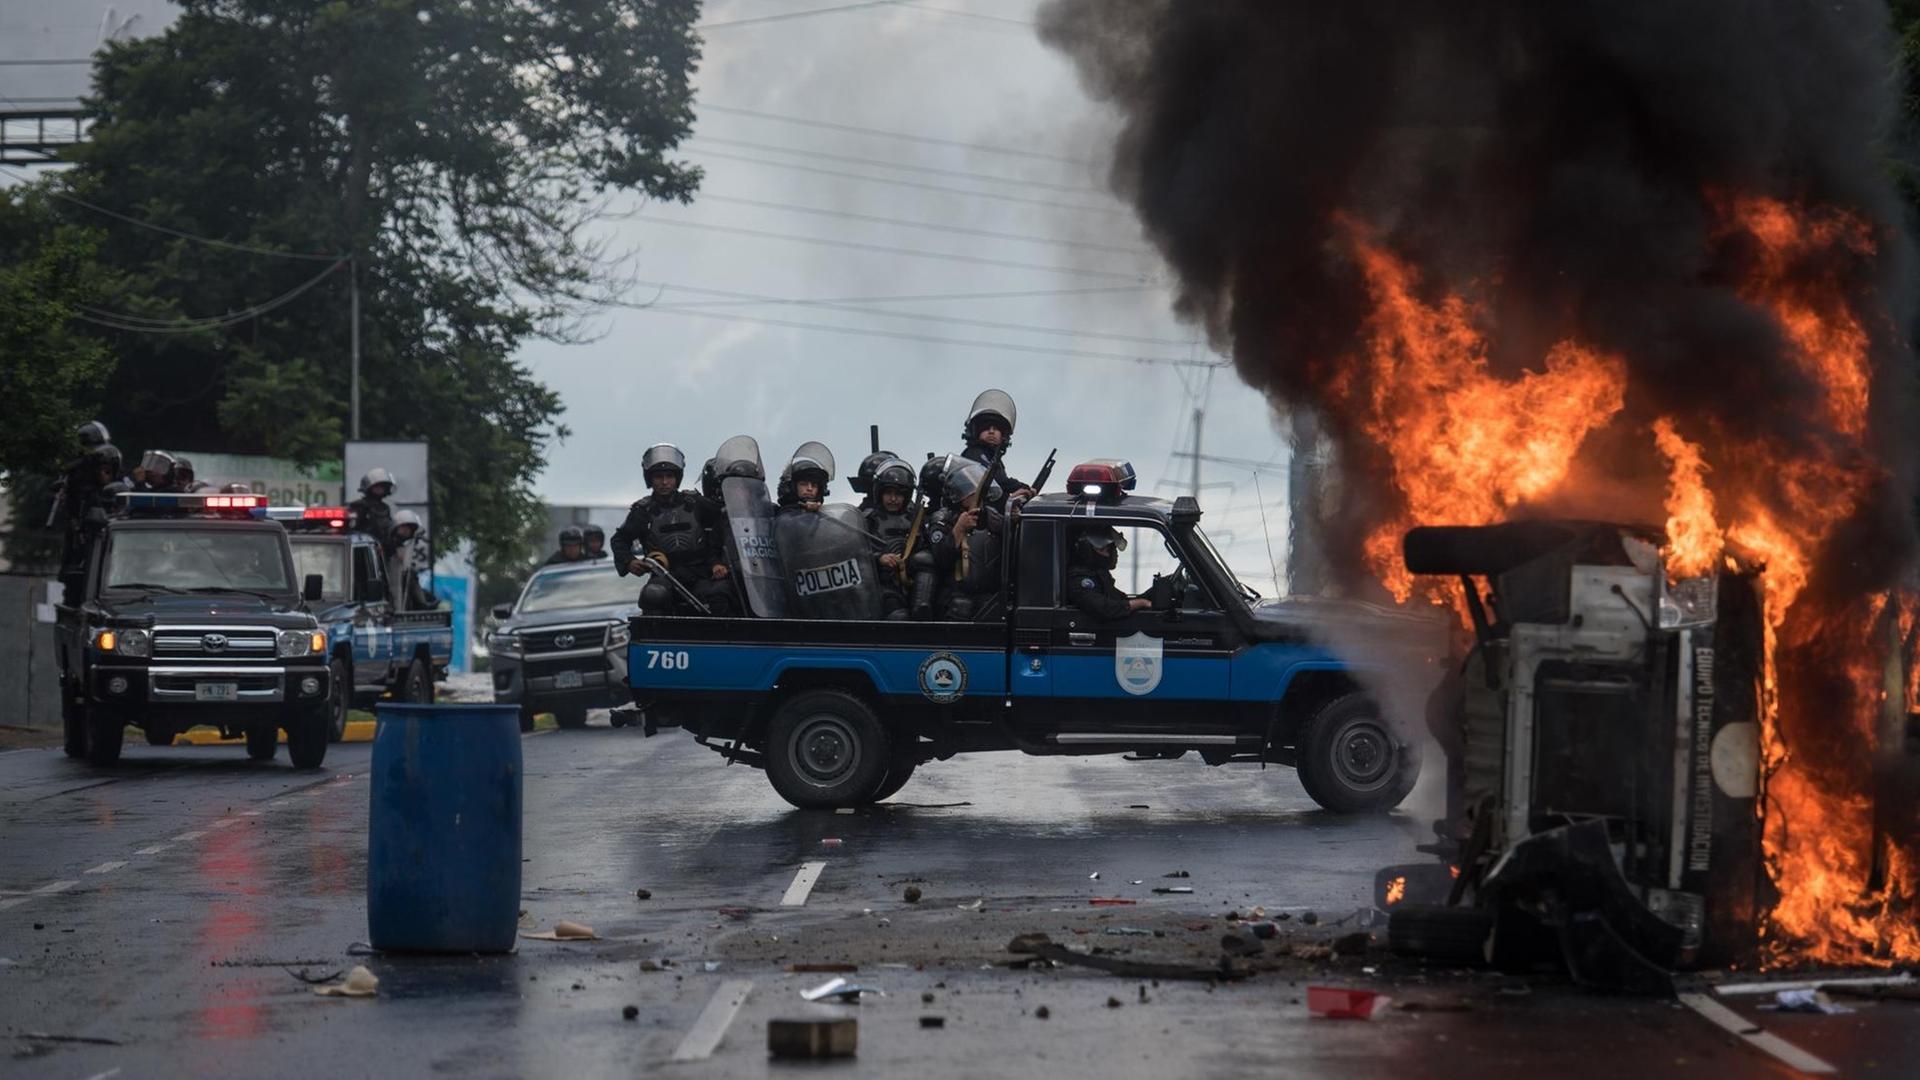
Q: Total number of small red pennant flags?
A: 0